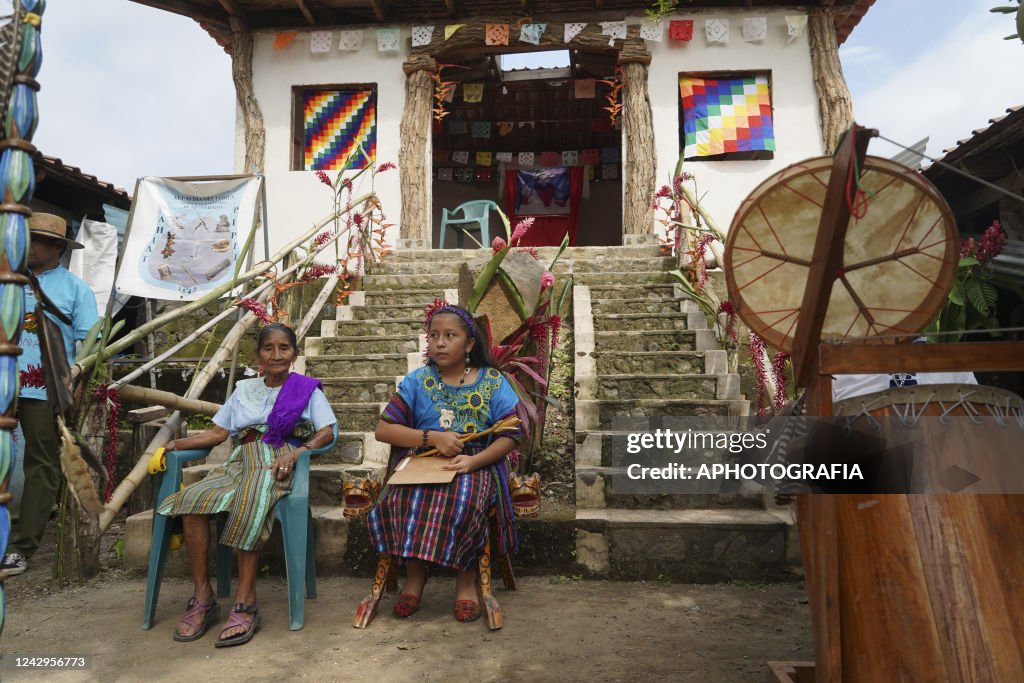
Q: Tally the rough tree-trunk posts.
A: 4